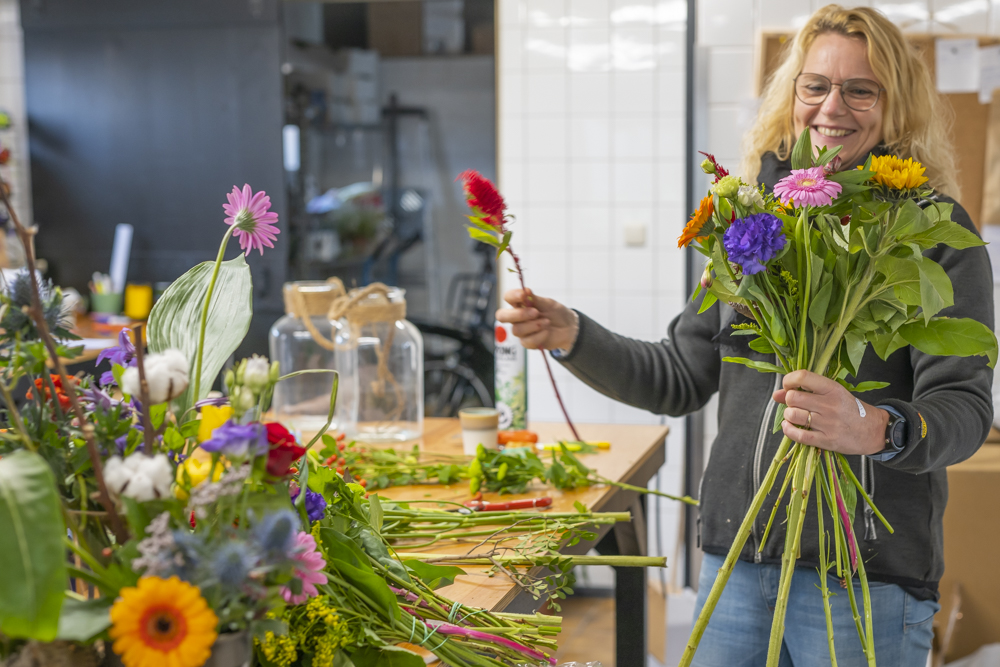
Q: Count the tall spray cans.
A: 1